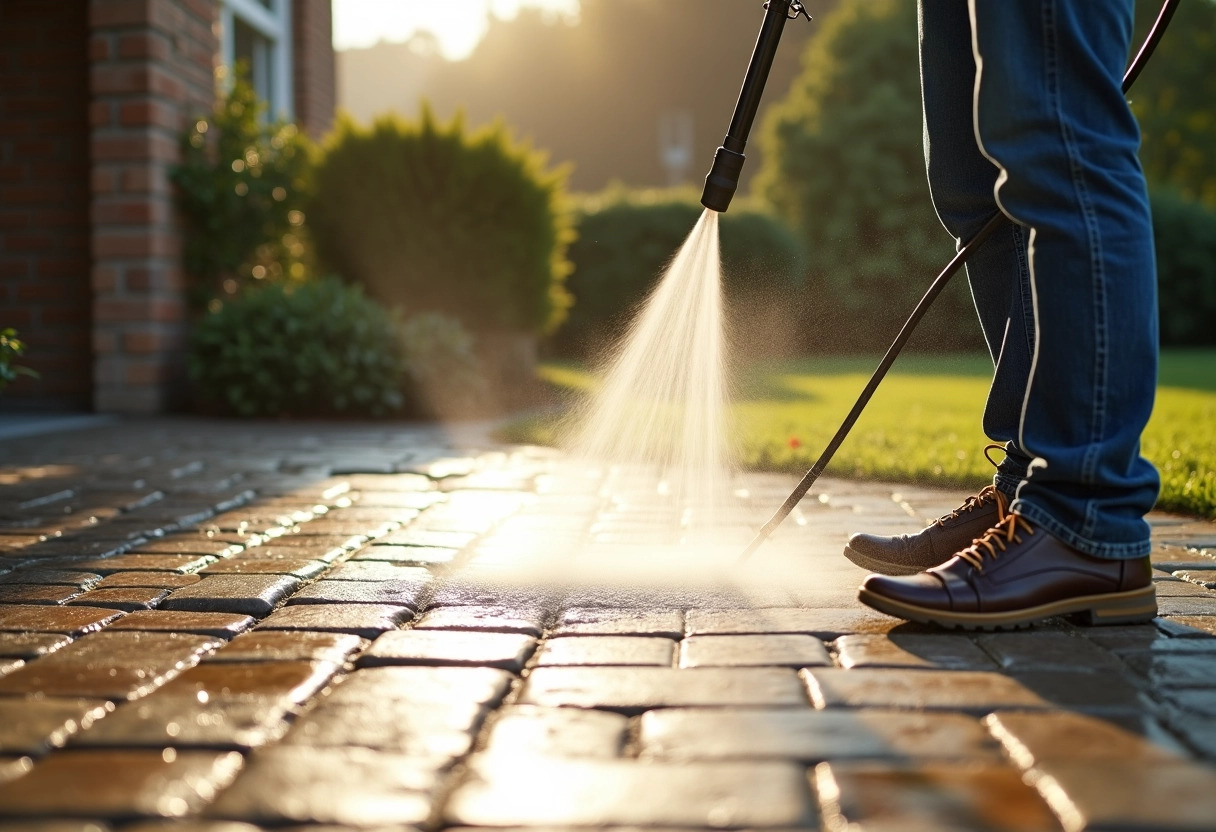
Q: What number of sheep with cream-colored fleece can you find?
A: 0